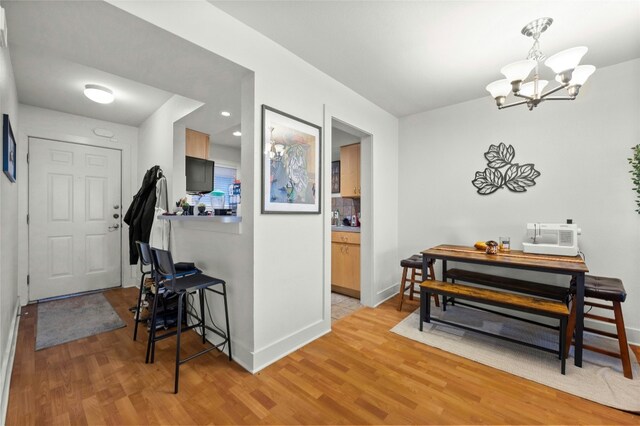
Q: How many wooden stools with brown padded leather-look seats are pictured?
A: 2